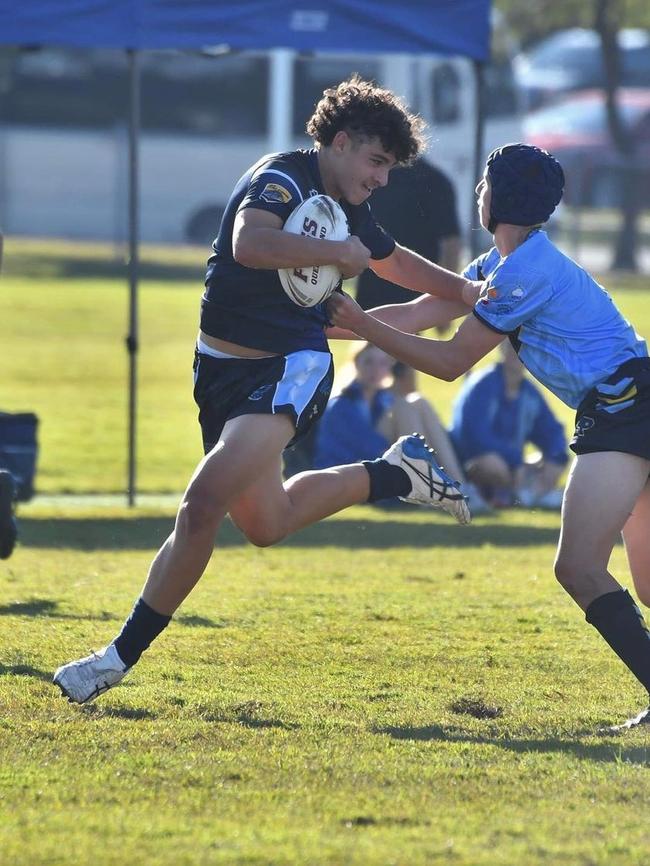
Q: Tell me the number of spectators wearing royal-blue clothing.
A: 2